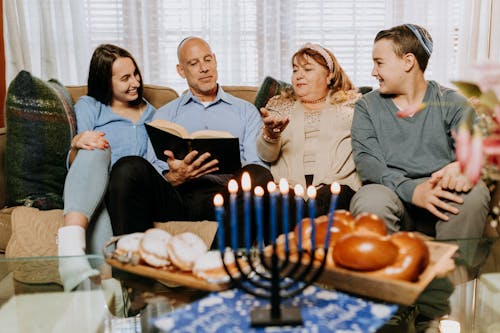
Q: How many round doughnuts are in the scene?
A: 4